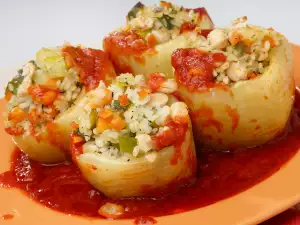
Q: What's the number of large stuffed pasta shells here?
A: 4